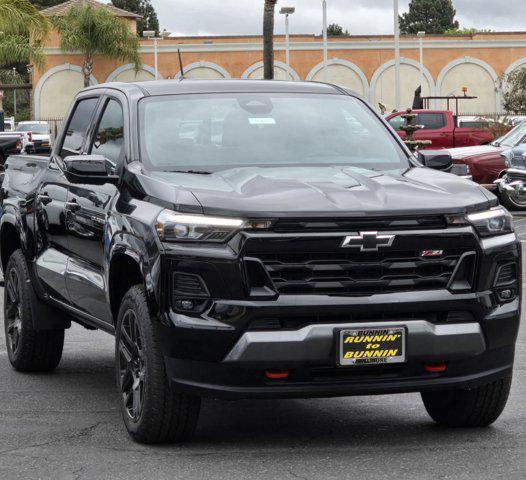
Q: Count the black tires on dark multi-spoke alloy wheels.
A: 2